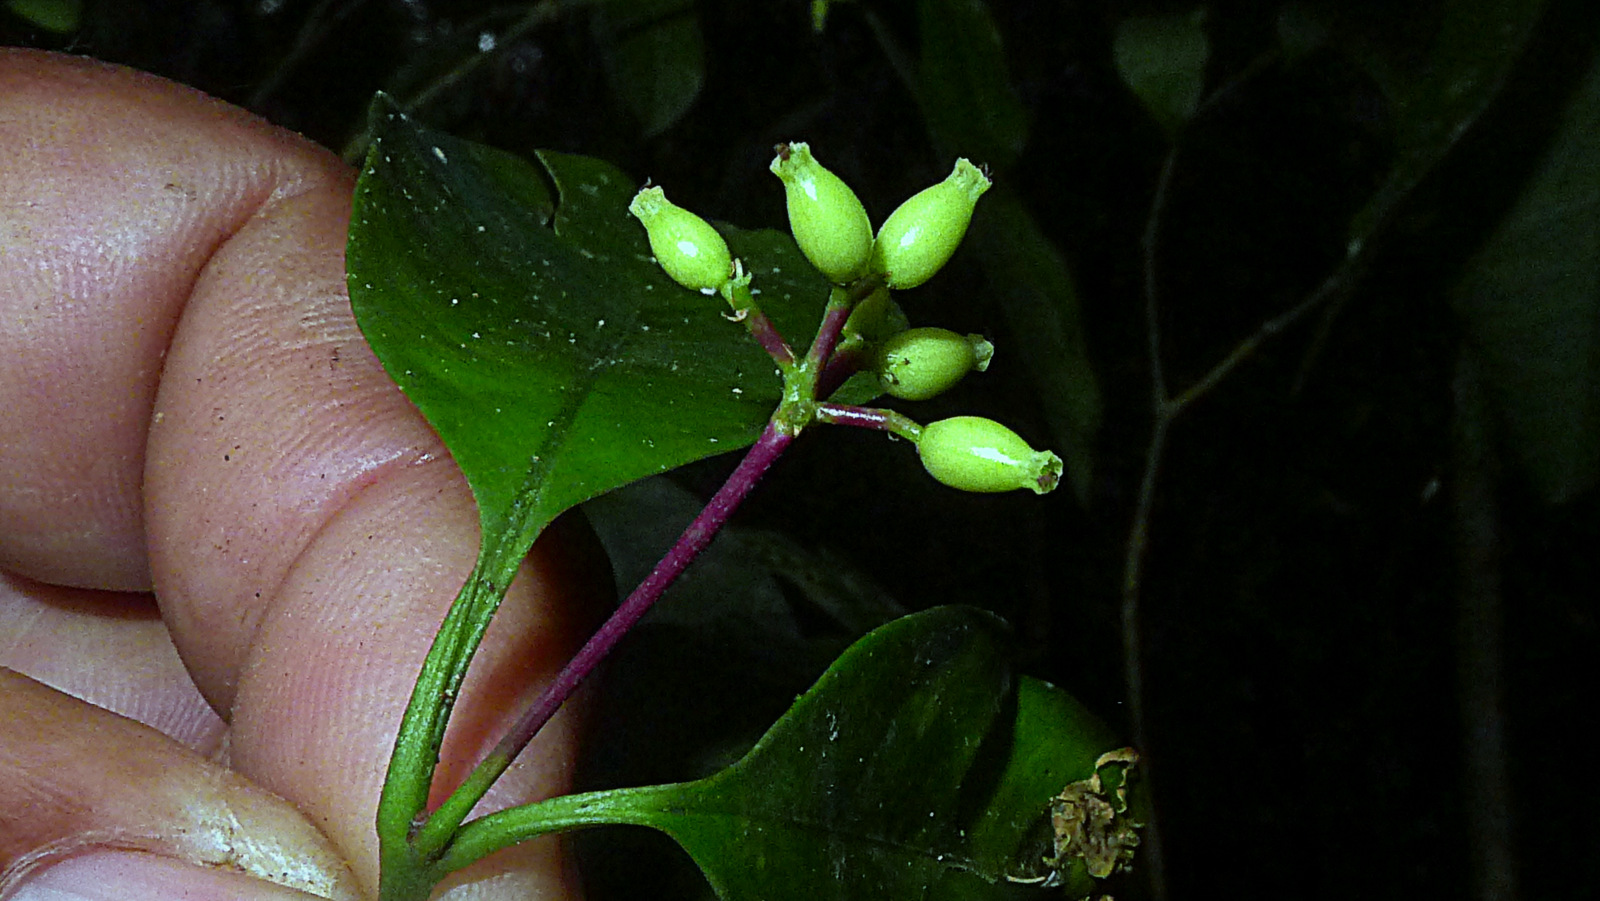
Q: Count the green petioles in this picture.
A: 2